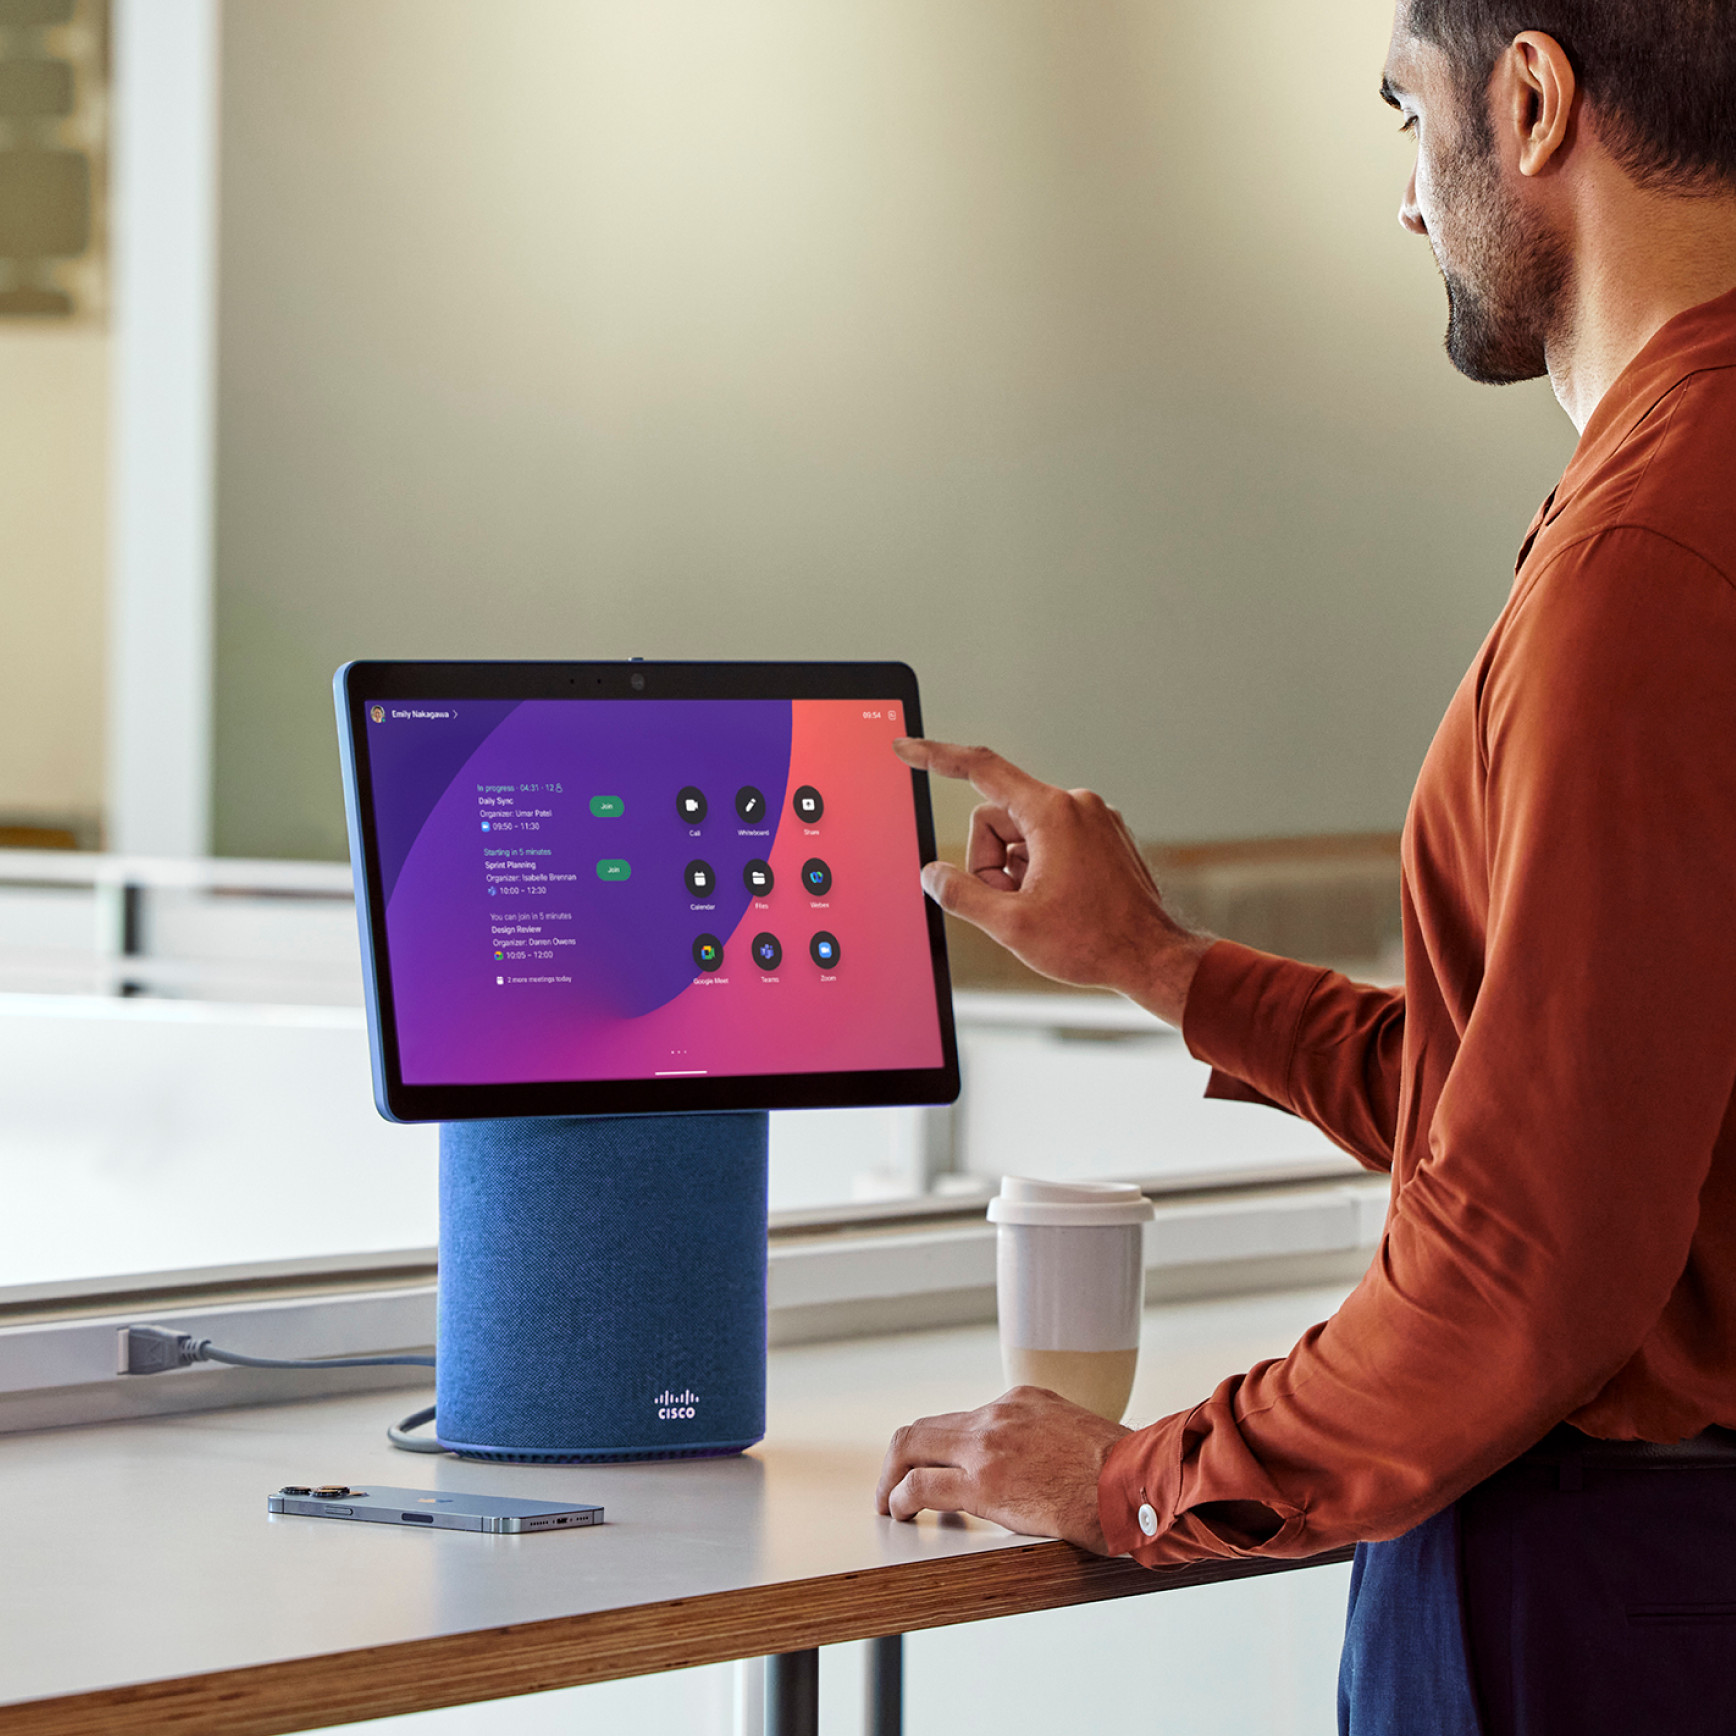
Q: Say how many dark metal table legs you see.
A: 2